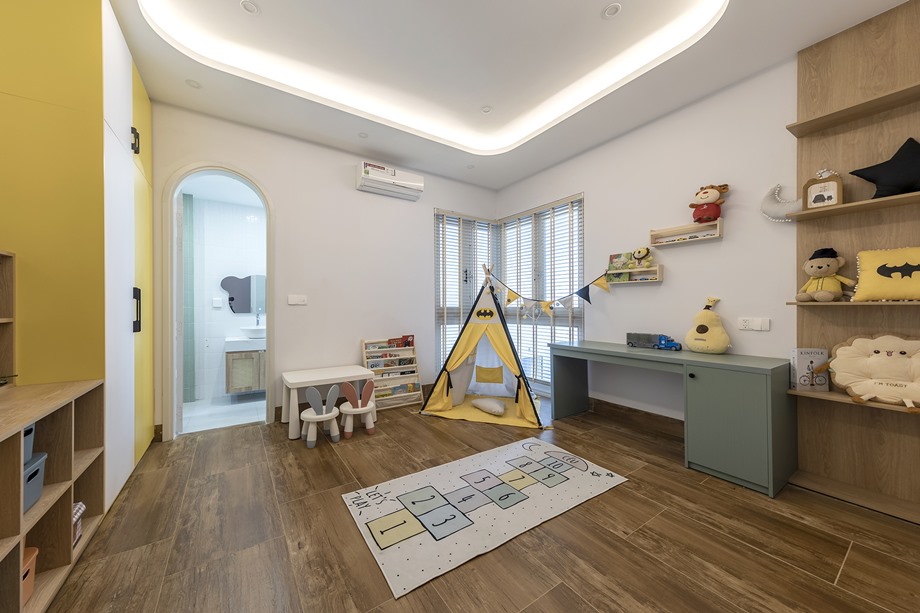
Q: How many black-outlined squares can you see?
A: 10